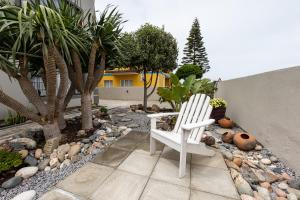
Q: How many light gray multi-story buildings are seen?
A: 1